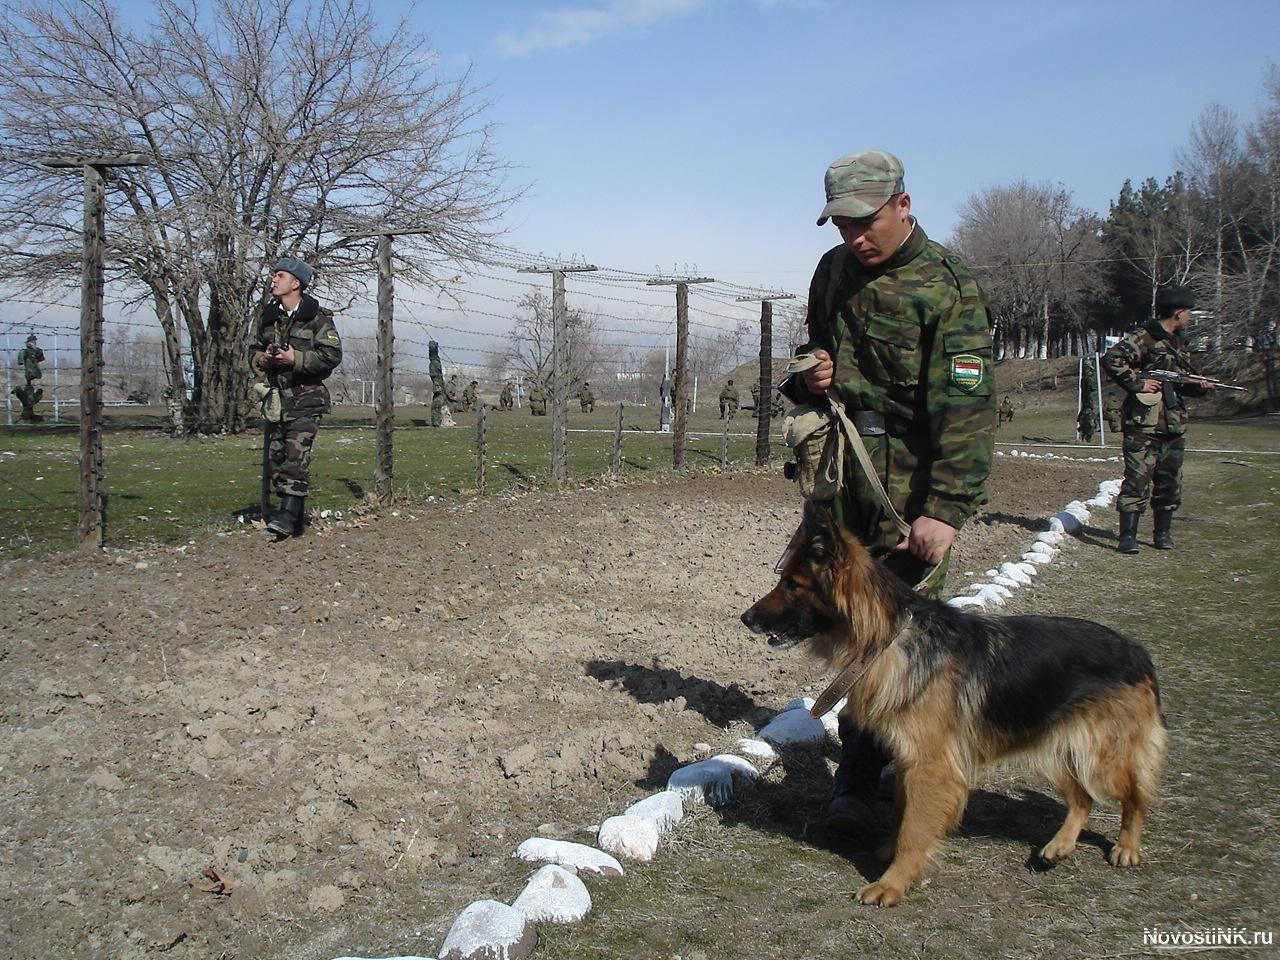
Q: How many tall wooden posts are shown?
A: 5